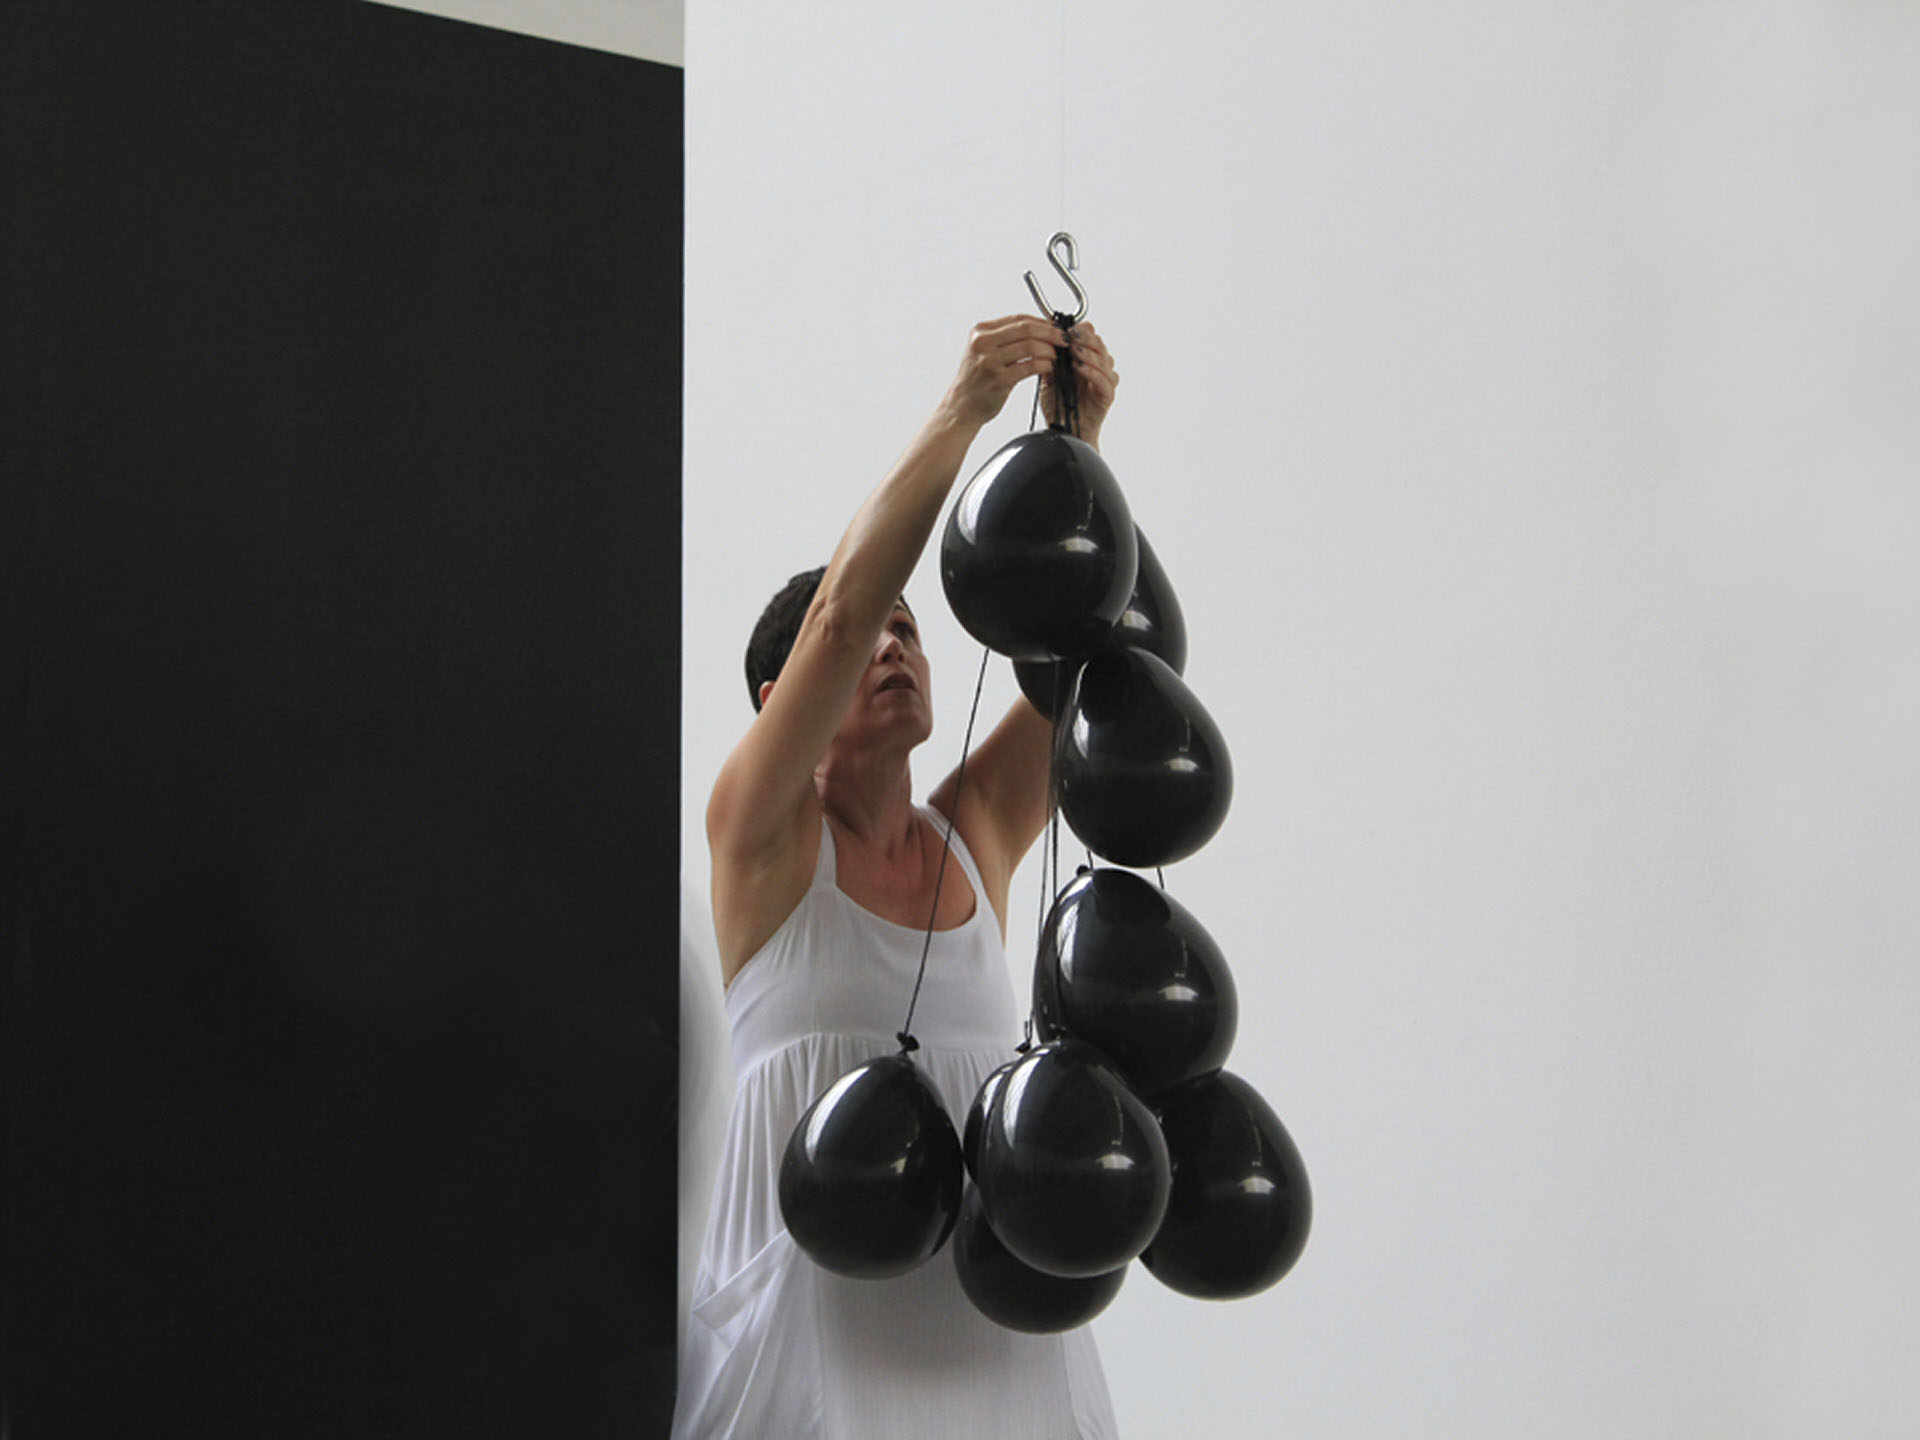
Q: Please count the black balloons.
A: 9